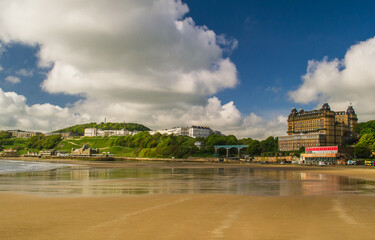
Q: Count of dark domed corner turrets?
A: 4